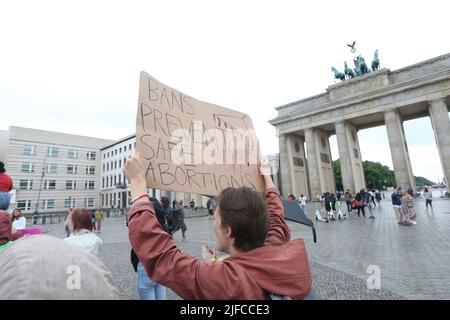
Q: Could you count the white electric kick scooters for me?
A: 3